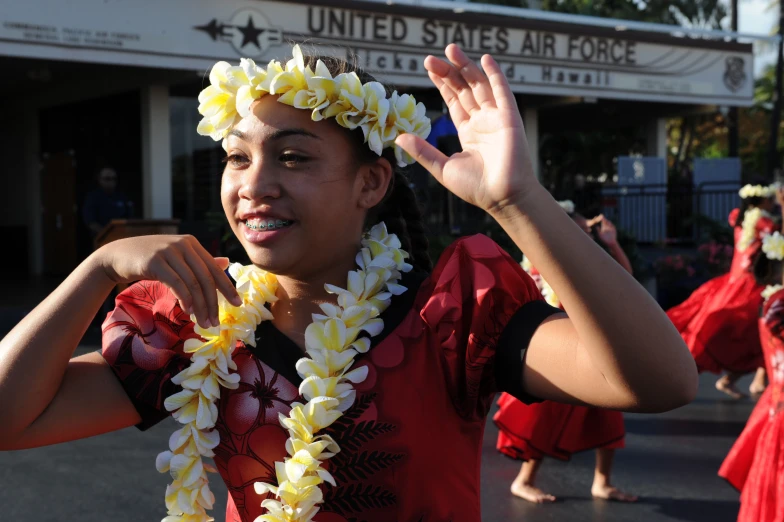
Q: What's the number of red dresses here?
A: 4